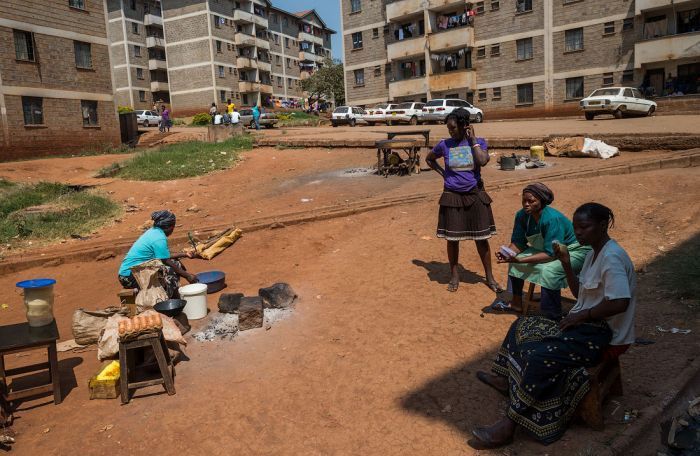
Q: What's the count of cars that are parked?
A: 7